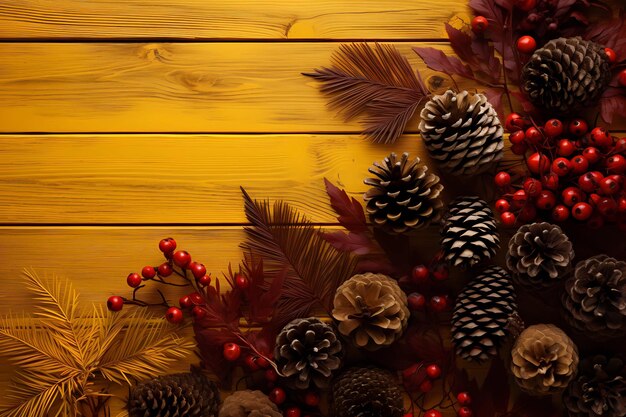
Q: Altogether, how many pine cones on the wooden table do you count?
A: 14